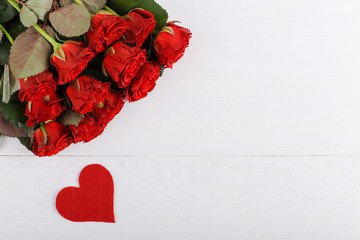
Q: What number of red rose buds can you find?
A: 12